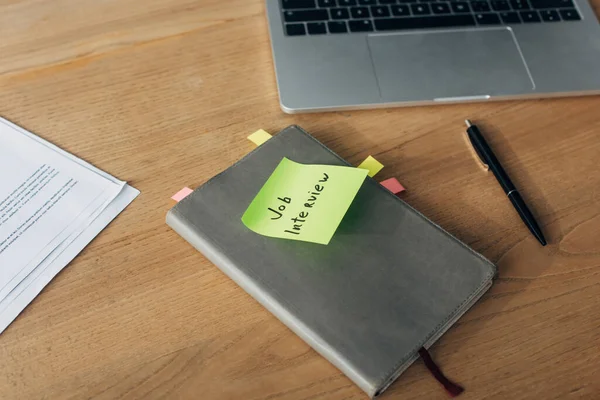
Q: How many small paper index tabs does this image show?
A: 4